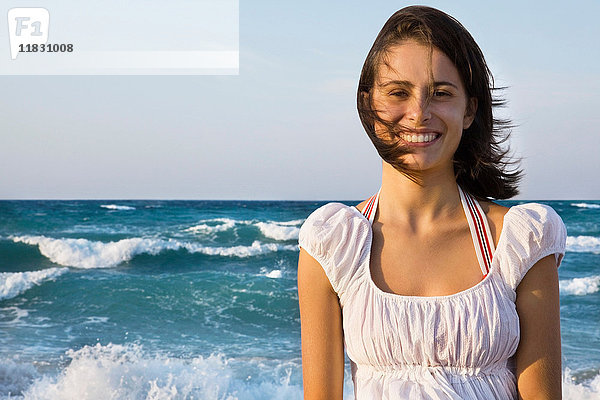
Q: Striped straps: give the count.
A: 2